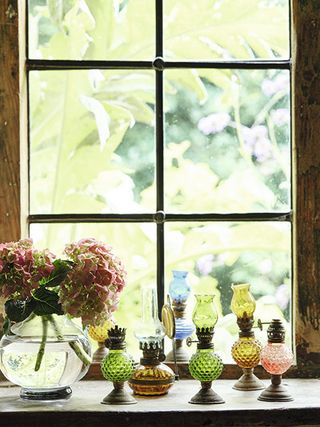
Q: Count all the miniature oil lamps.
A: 7